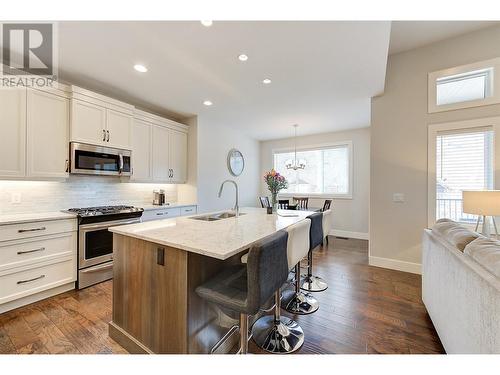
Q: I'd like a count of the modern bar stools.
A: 4